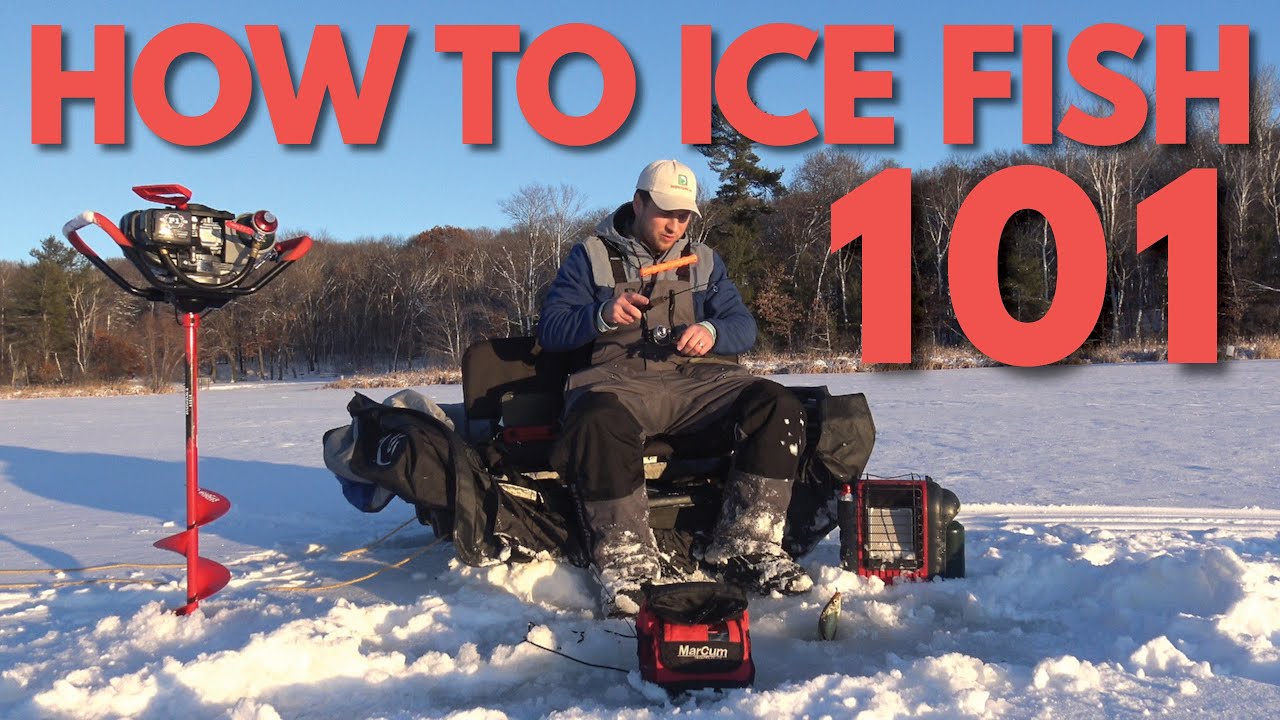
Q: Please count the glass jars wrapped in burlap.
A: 0